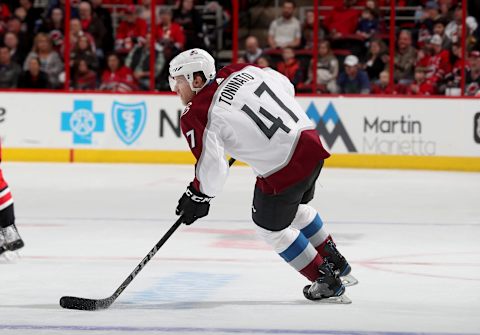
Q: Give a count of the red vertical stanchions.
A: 6